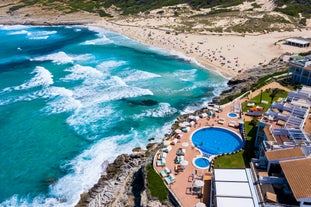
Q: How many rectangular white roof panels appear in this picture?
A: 3